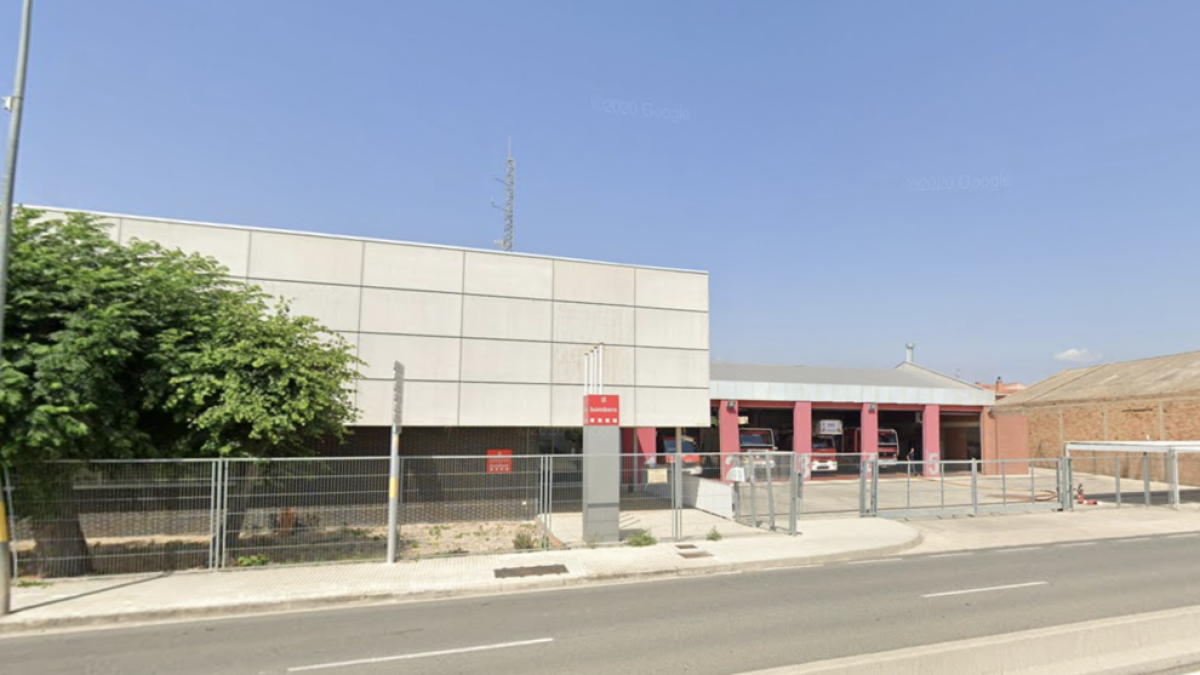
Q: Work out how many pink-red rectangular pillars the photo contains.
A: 5